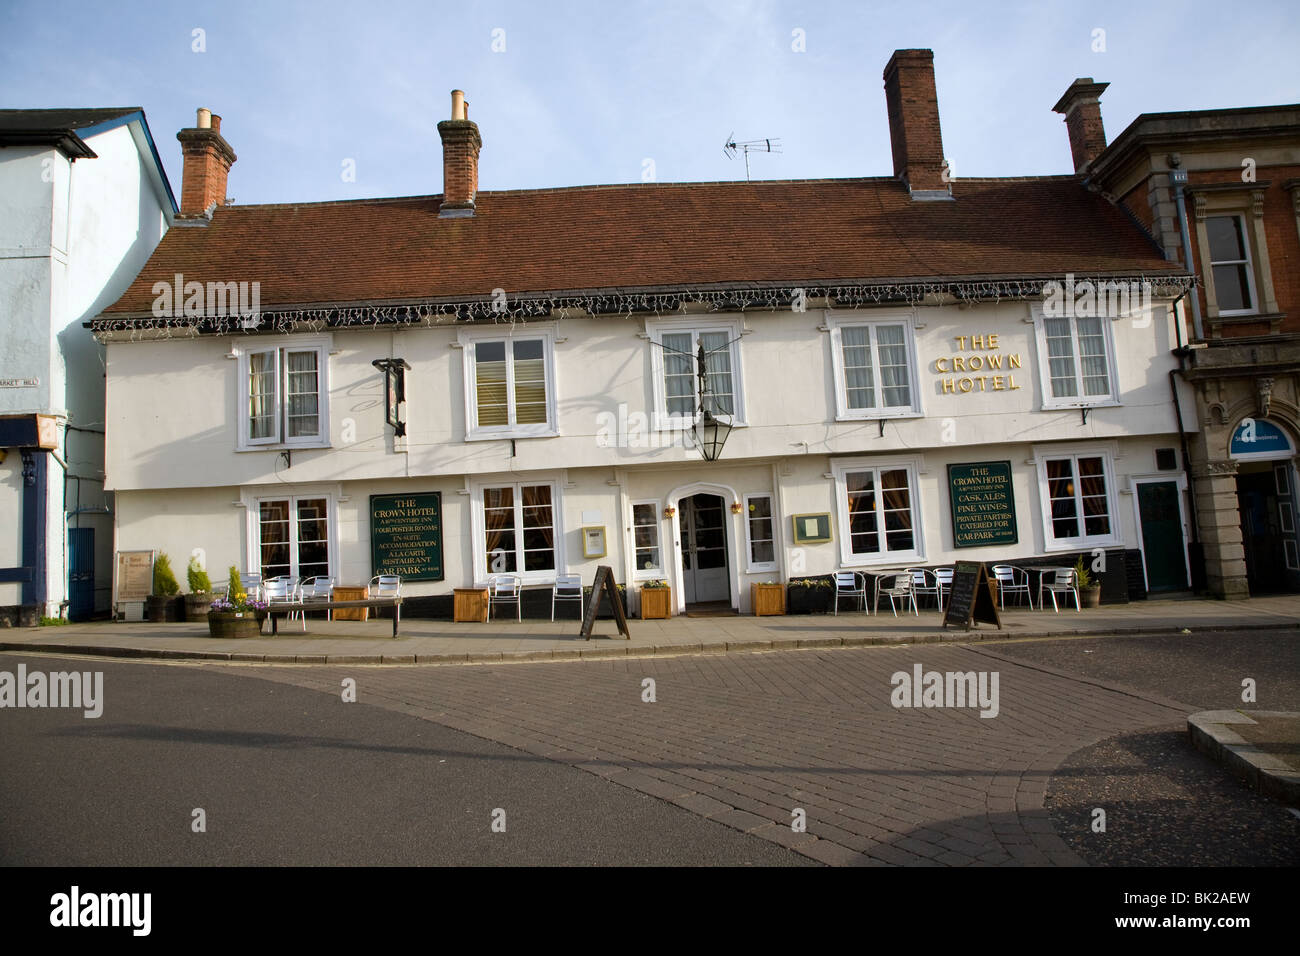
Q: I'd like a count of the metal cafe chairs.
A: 13